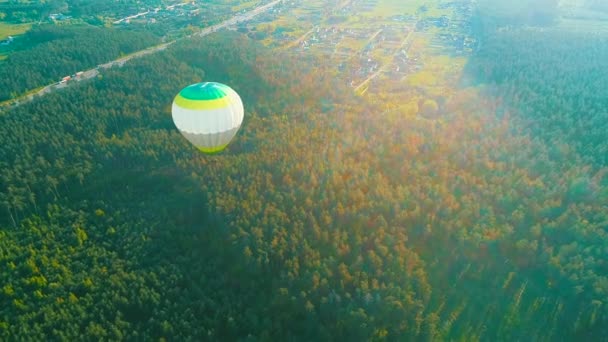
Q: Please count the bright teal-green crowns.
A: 1